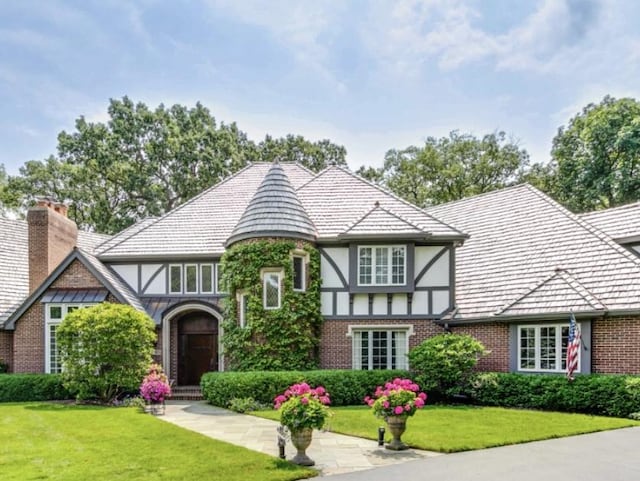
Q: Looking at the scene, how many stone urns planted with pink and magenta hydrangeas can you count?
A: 2